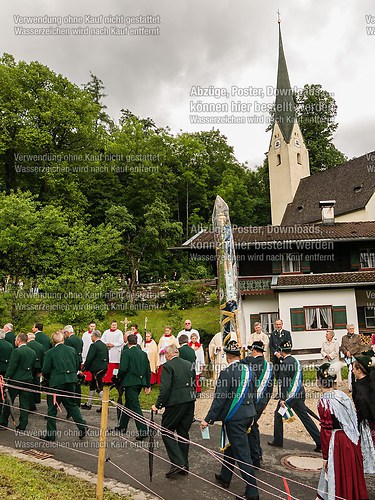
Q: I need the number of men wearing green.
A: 12